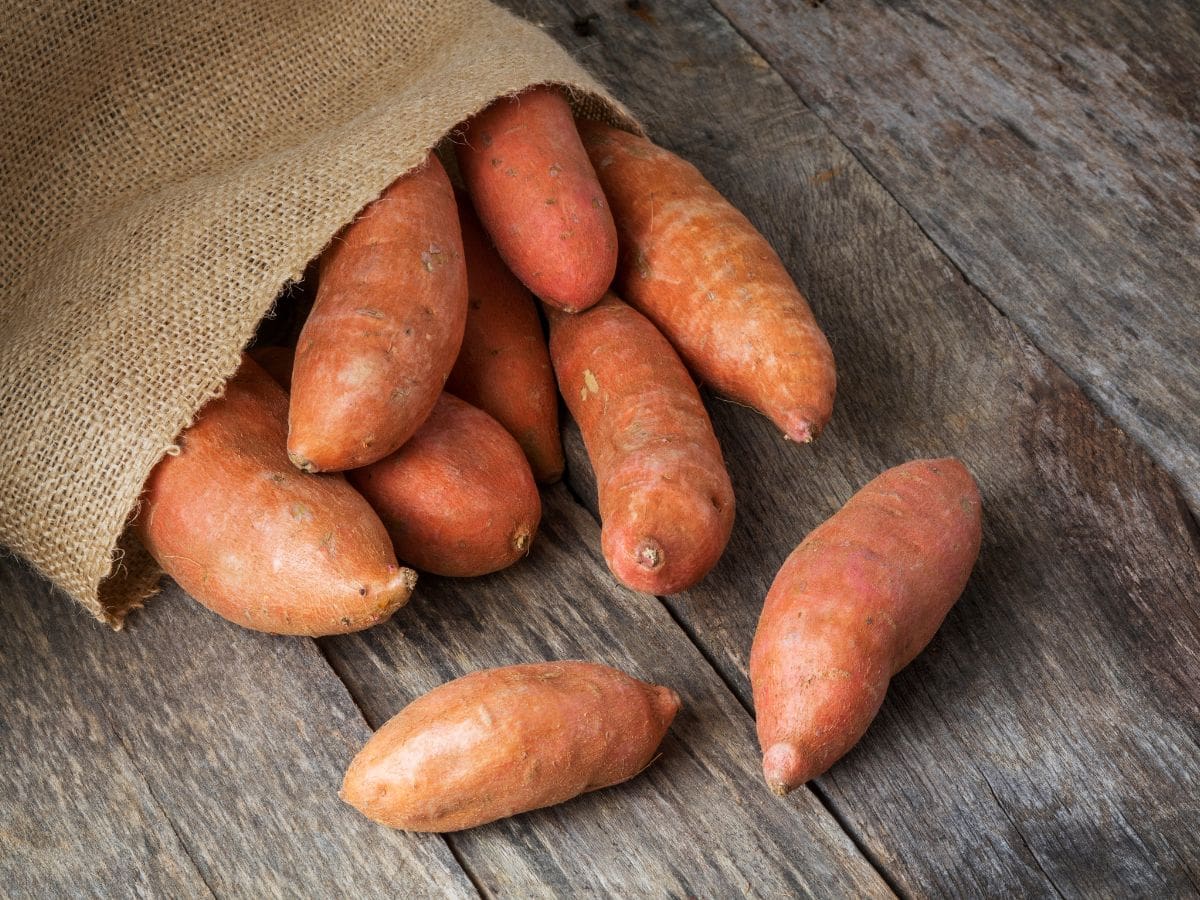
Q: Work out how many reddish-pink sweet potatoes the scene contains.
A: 9